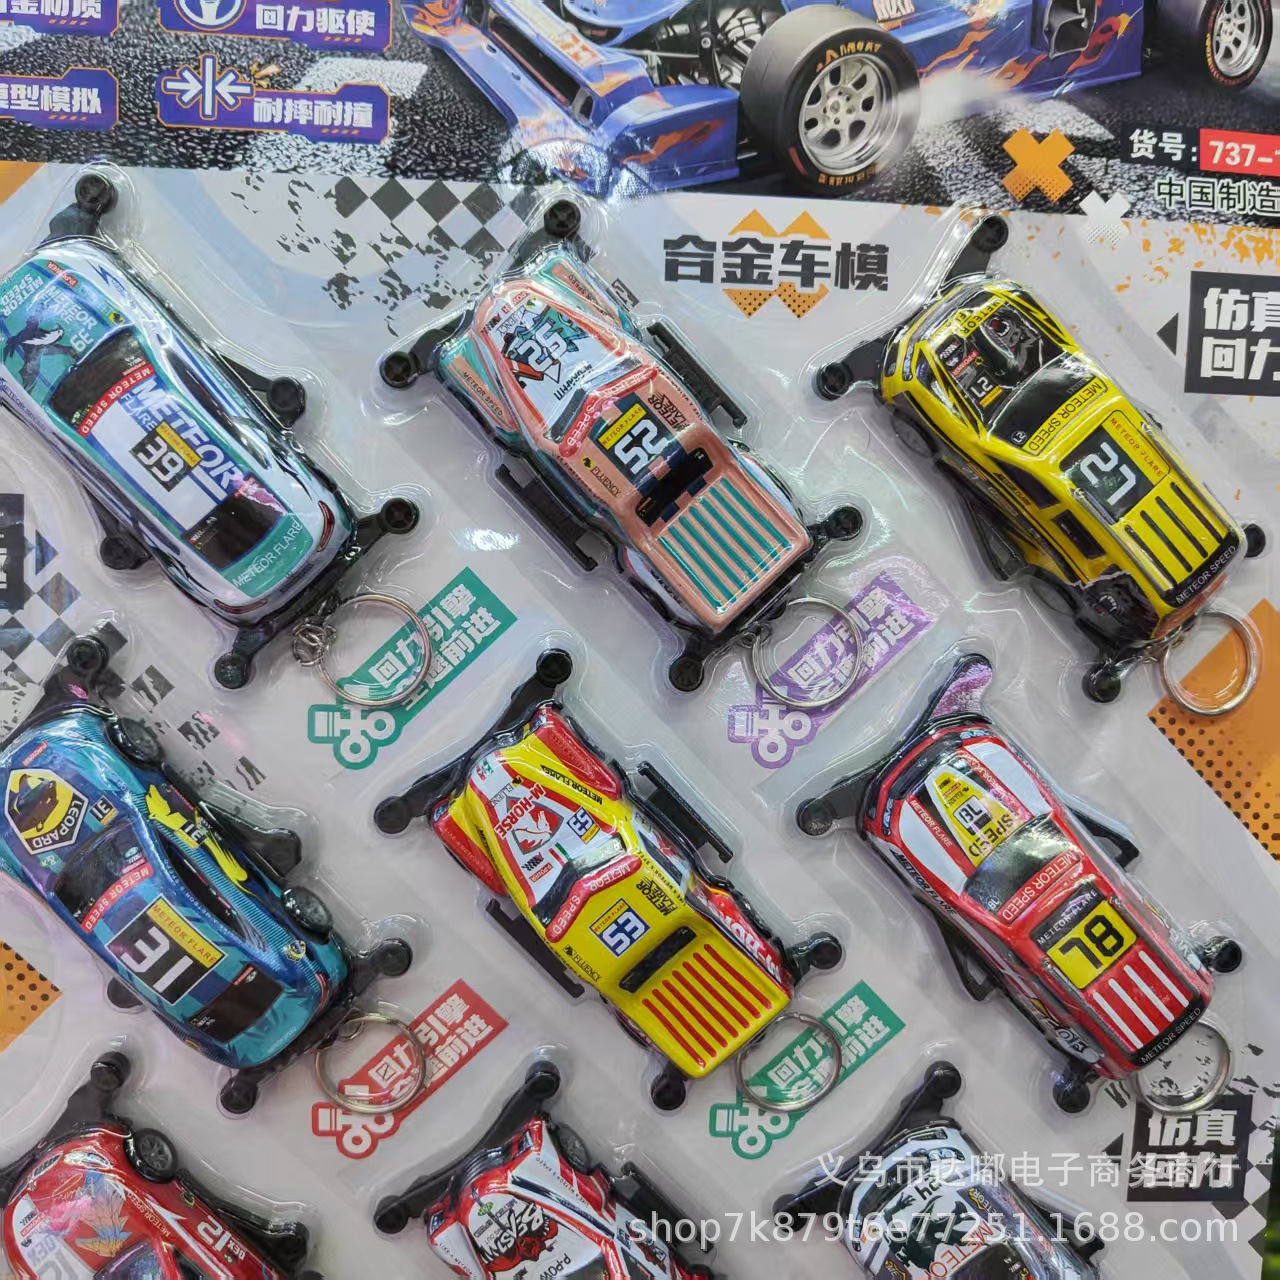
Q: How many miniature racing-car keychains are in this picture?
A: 9